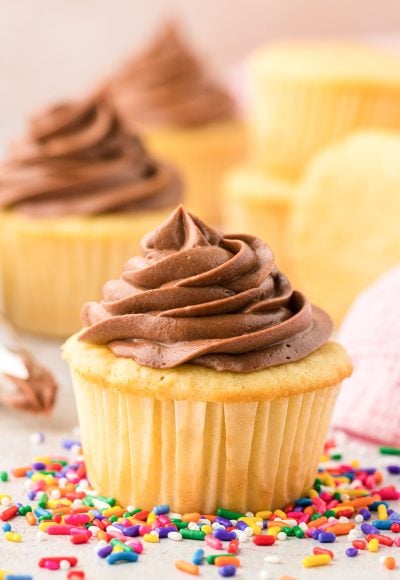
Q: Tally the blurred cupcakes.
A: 5